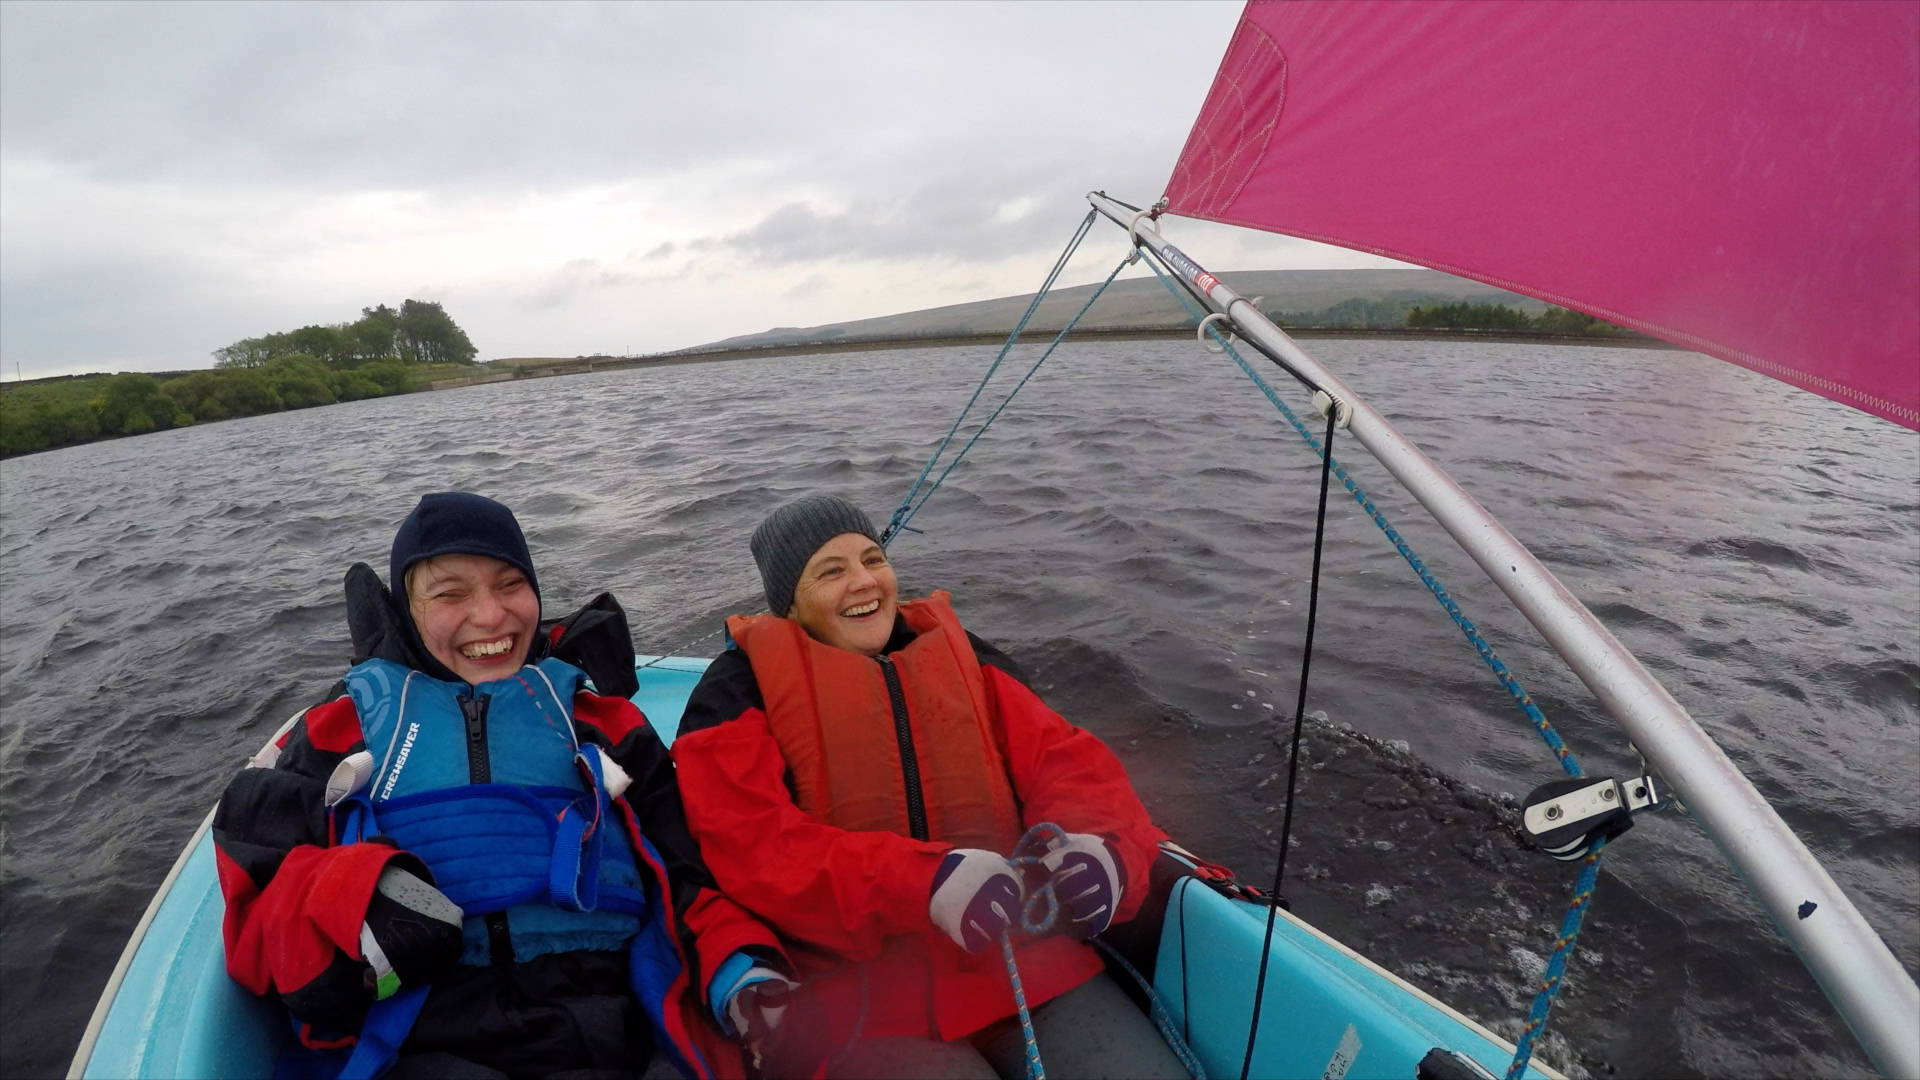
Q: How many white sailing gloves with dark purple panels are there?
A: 2